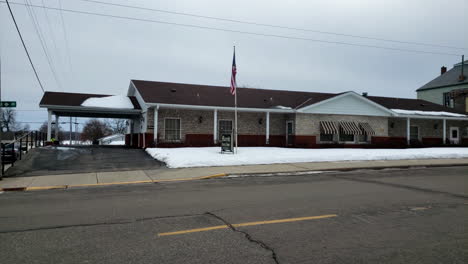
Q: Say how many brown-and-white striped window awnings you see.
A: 3